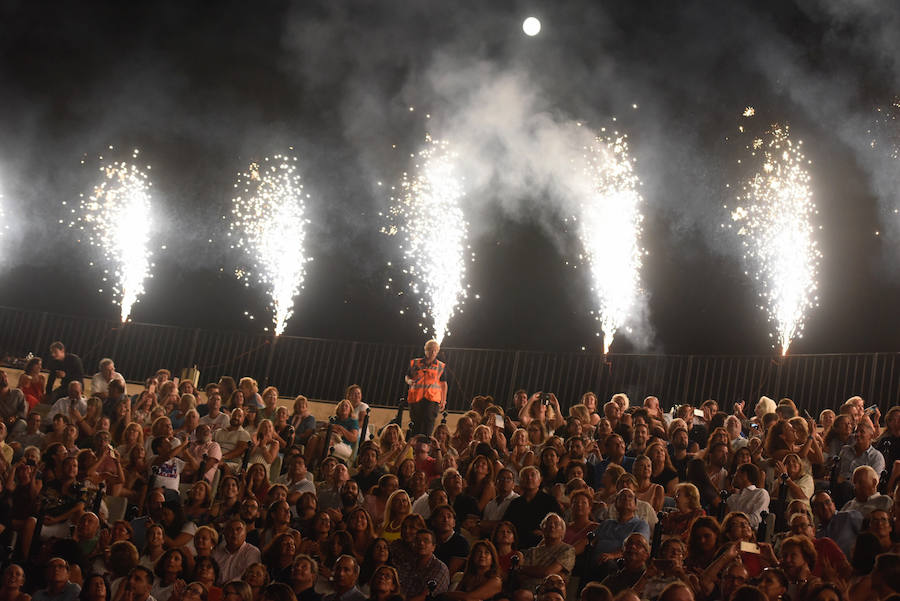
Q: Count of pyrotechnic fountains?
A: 5